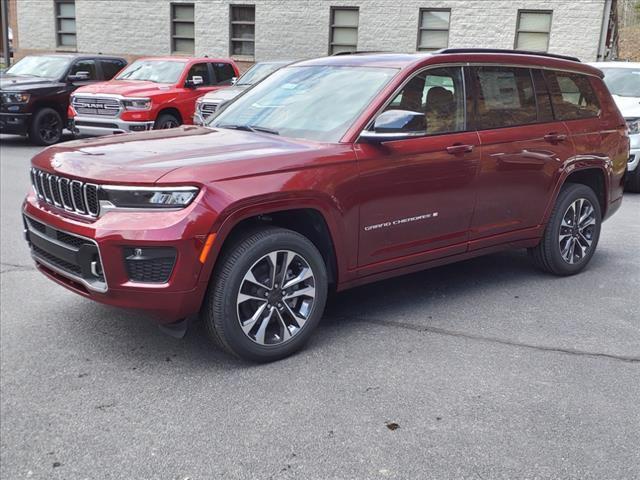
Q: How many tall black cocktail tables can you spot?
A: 0